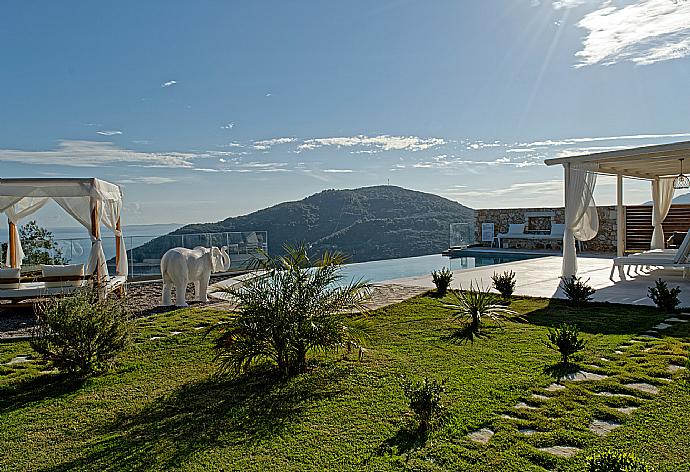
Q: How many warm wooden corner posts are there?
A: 3